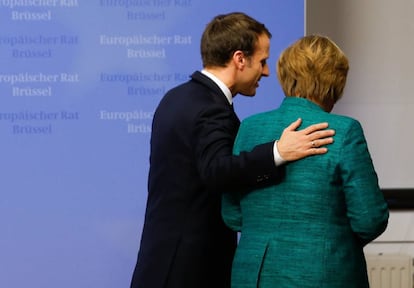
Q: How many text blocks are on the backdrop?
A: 8